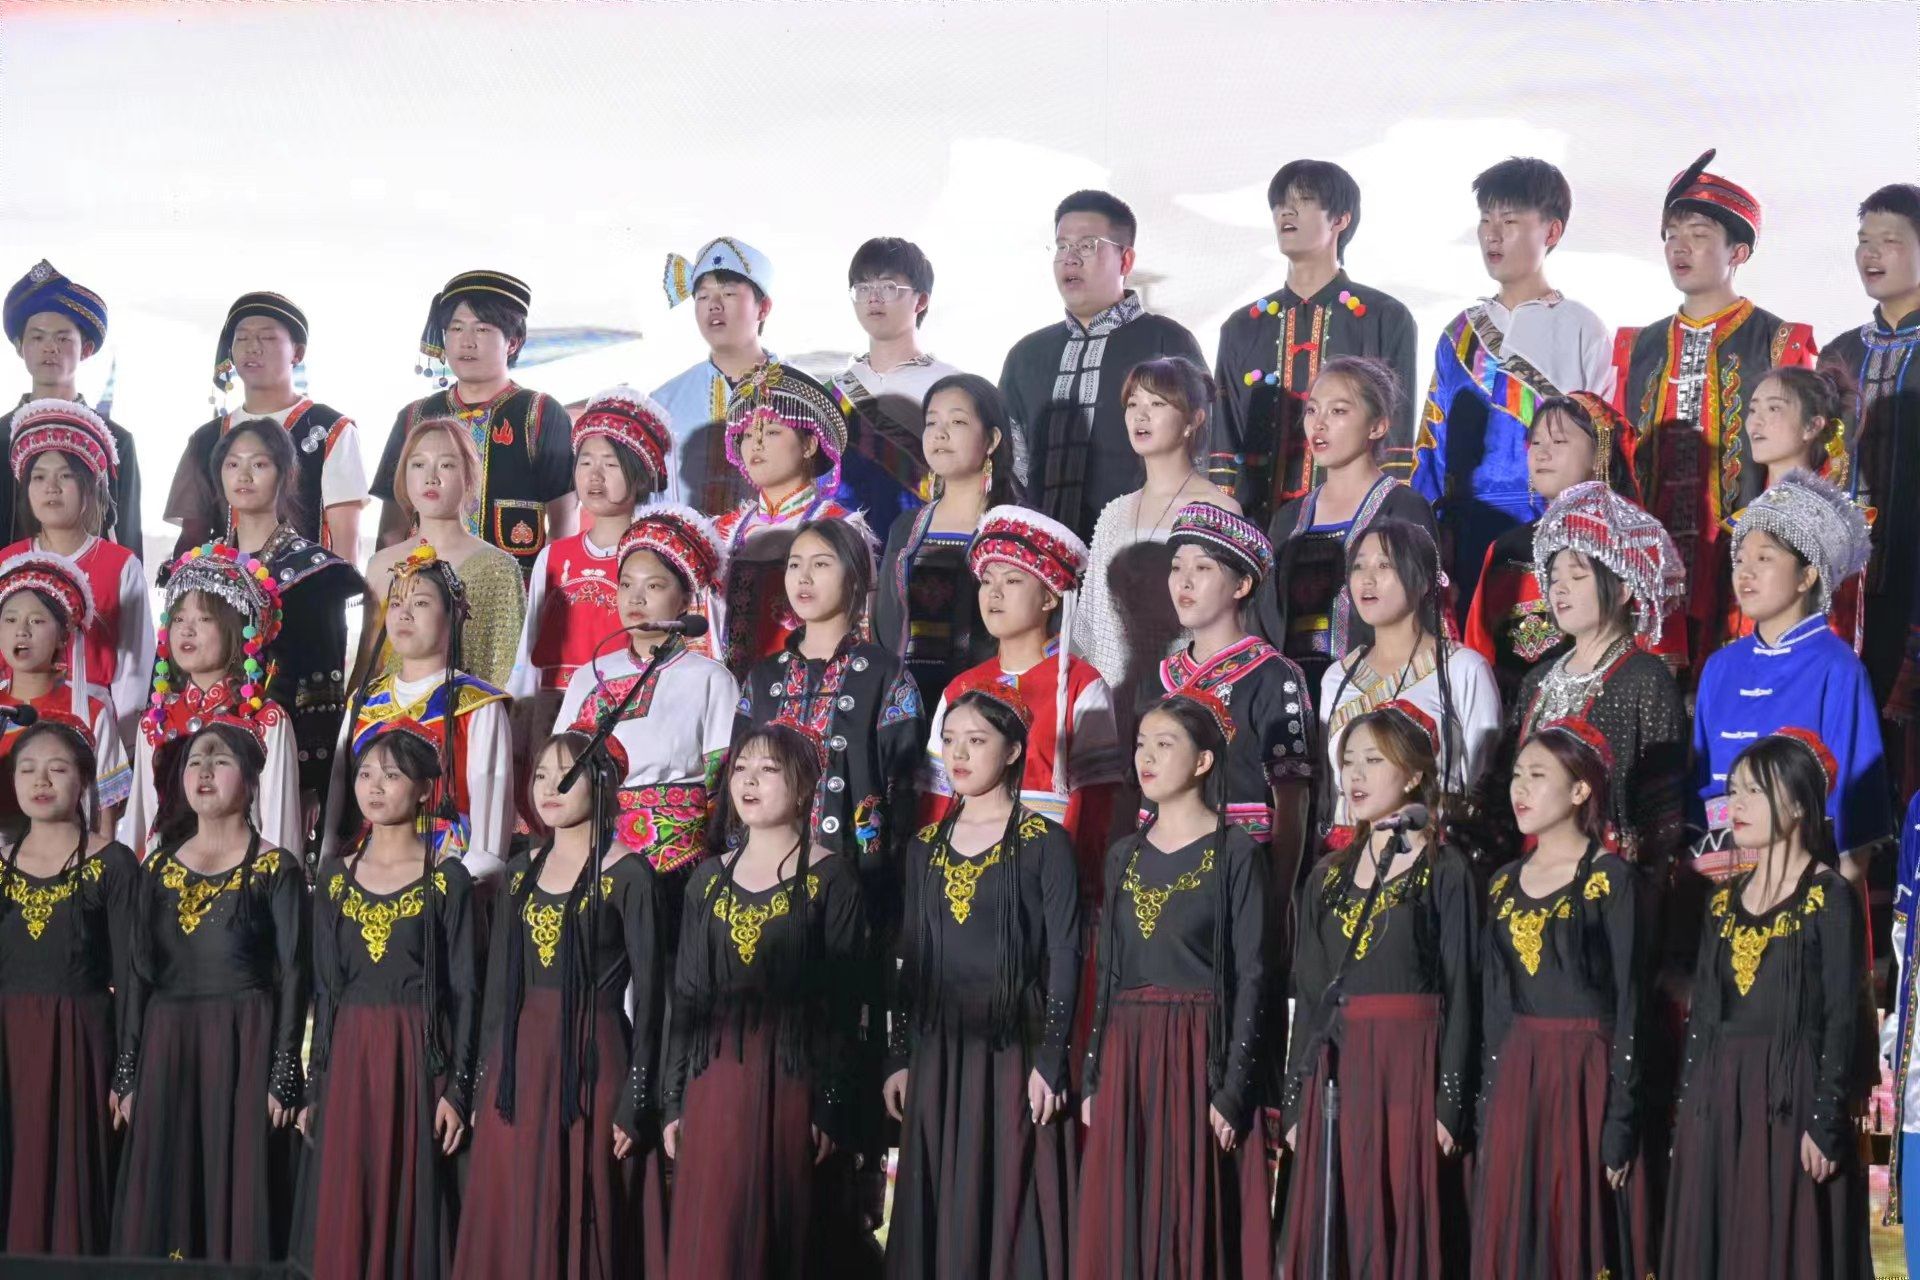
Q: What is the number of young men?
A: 10